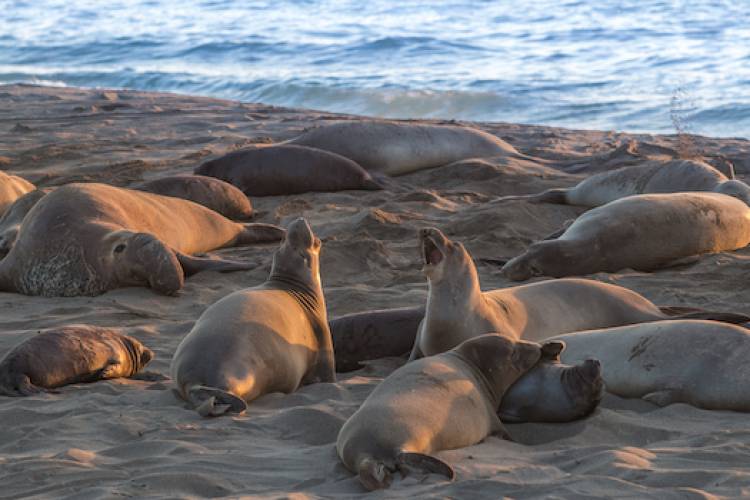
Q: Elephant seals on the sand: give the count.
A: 15